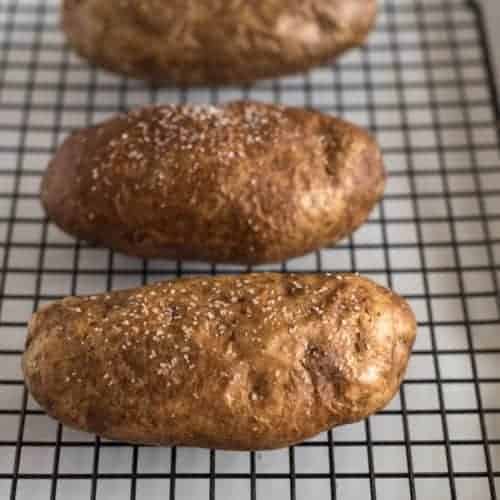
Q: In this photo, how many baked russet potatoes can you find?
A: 3